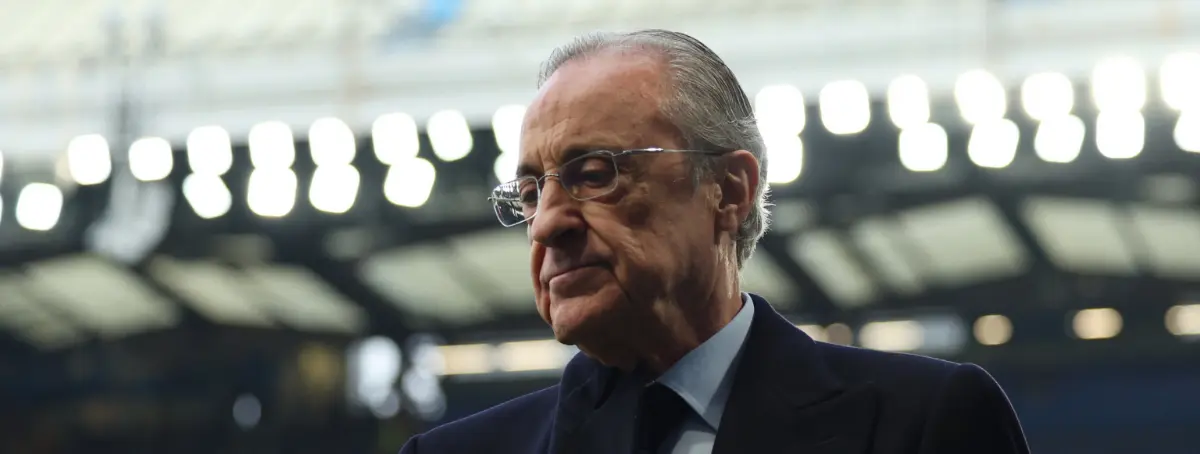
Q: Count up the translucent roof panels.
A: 12